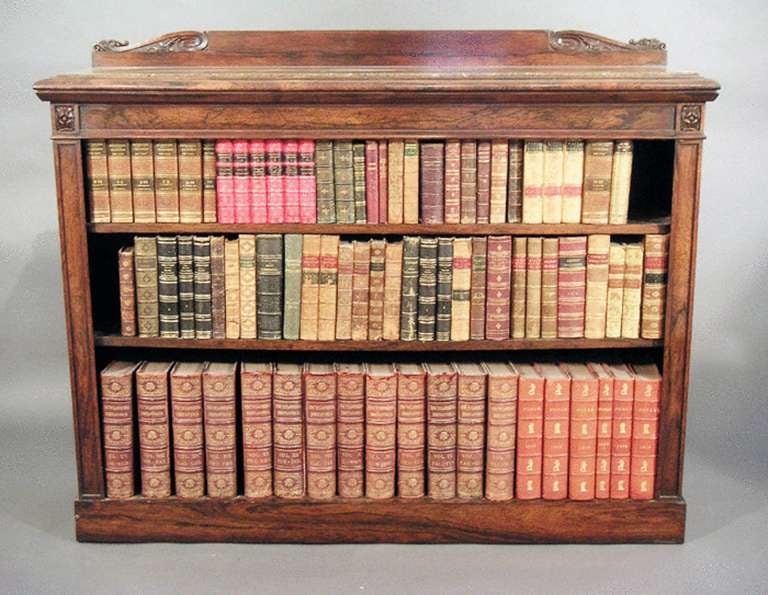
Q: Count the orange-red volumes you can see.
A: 6